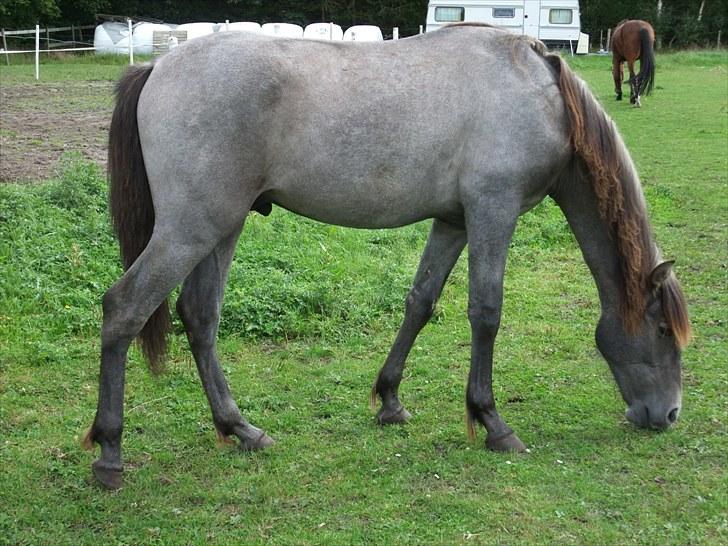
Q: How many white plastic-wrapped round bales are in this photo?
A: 7